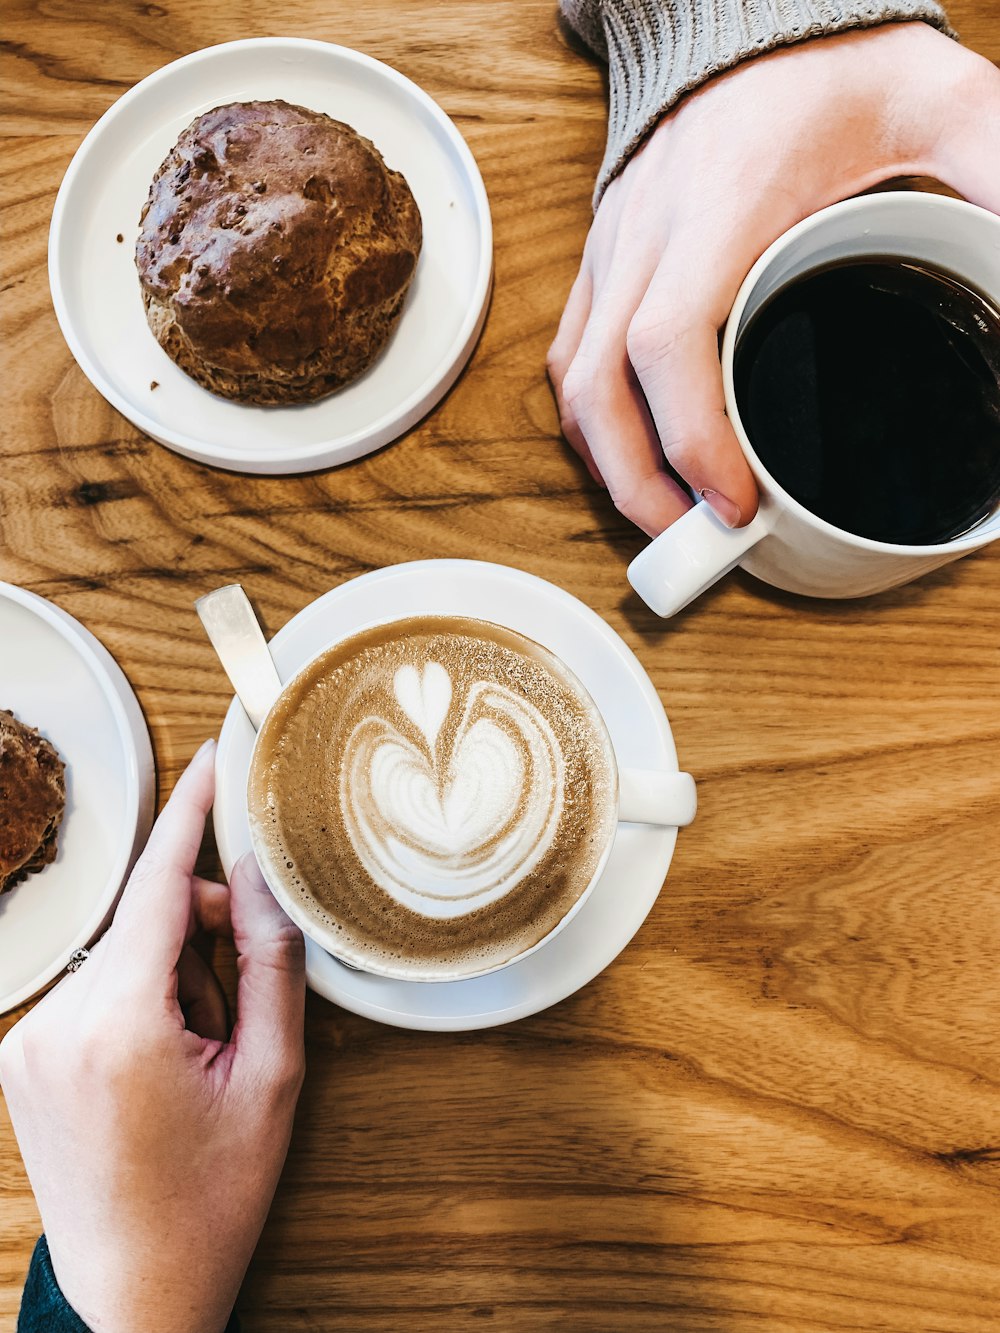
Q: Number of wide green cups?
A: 0